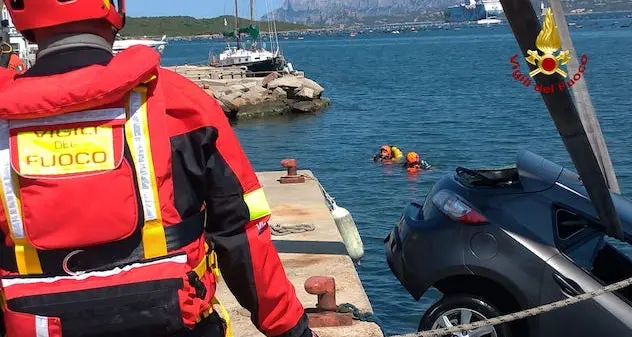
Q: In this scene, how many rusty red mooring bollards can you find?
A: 2